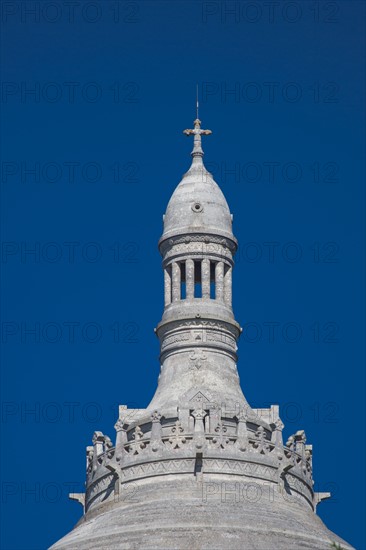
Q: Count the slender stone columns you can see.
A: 6